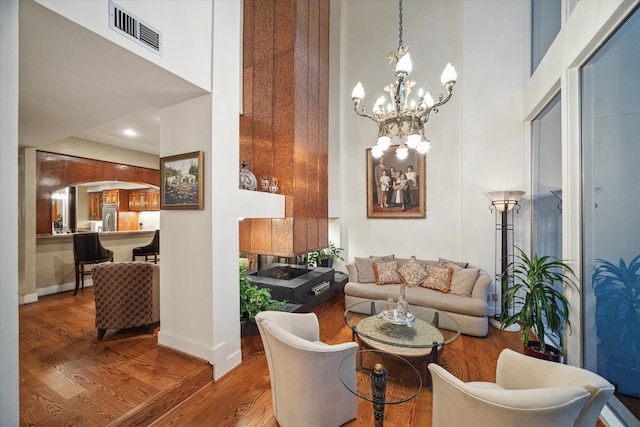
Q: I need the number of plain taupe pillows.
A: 2